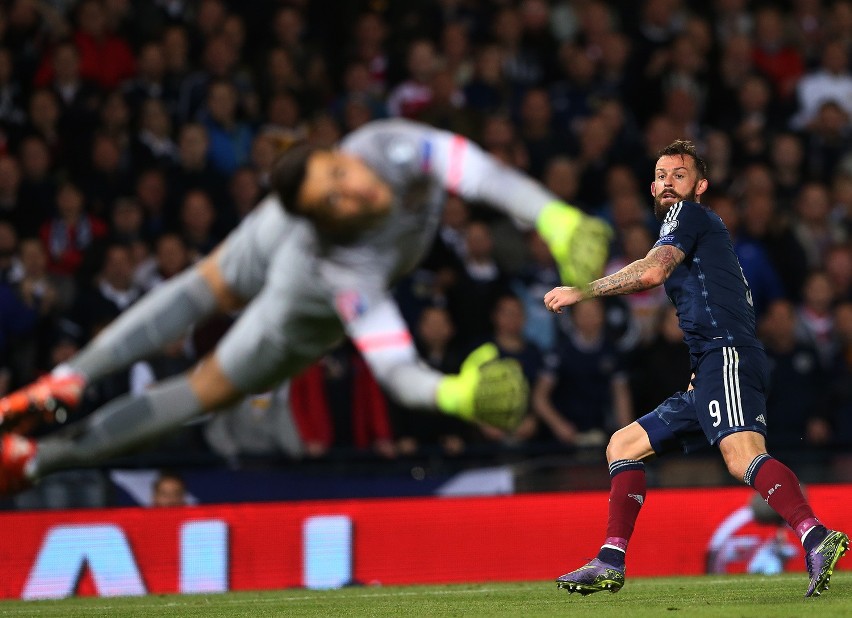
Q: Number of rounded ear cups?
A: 0